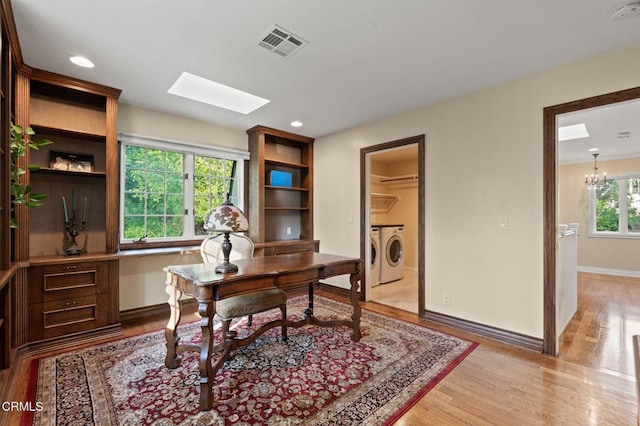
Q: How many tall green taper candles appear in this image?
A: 3